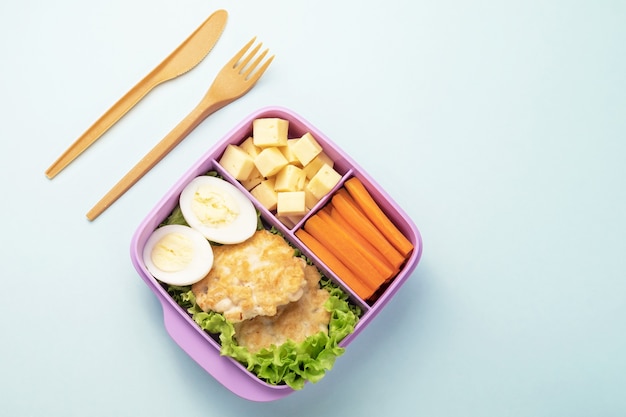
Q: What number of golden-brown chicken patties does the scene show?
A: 2